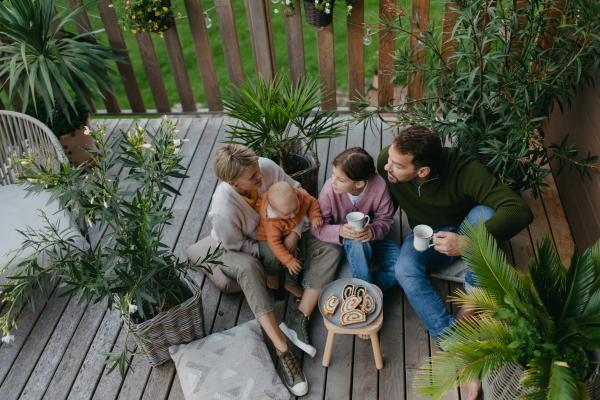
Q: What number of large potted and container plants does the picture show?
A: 5